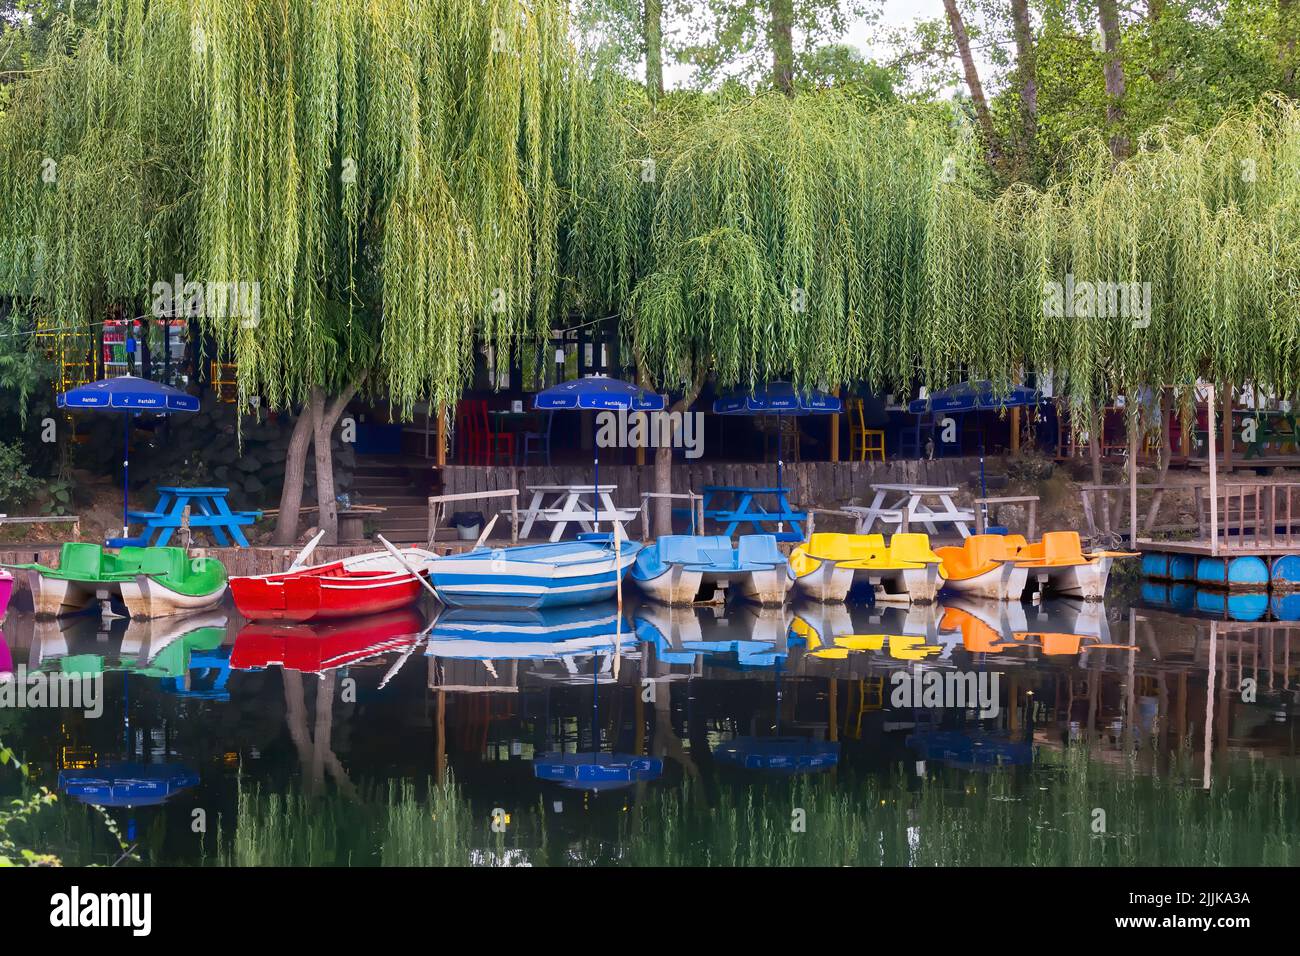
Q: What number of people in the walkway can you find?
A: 0